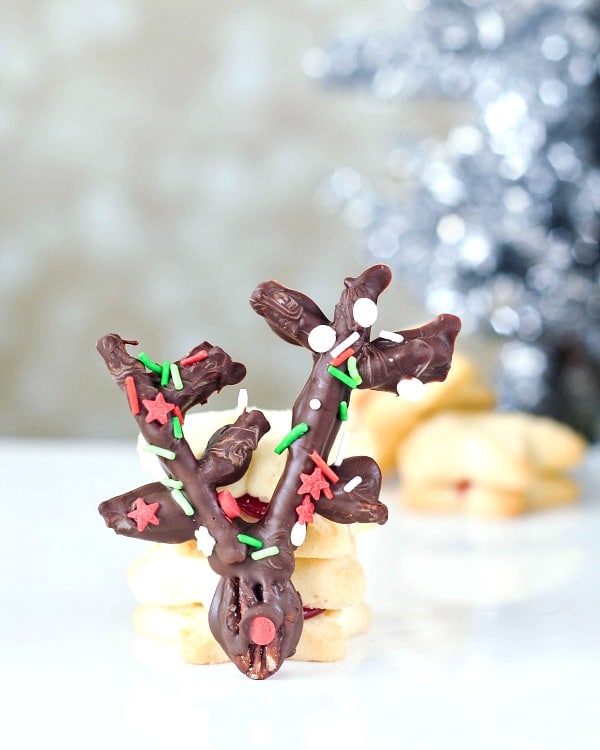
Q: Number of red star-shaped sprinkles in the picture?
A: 4